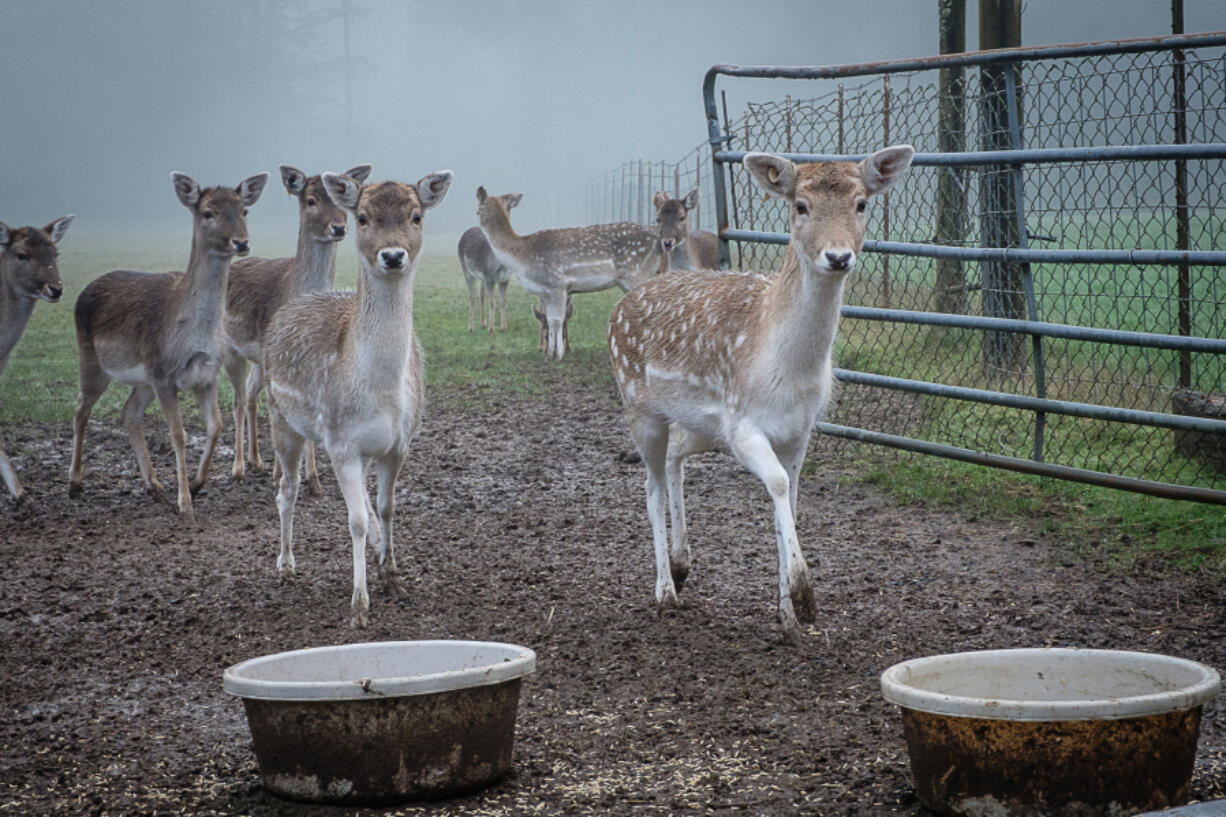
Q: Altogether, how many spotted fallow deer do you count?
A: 2